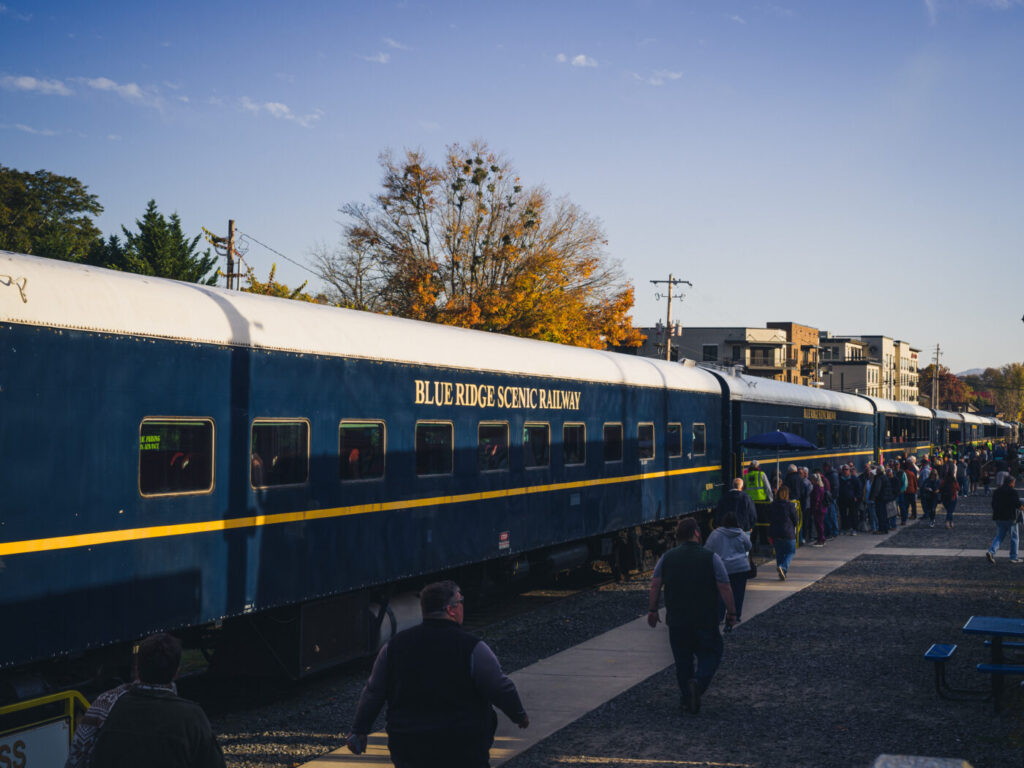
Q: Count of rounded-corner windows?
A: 11